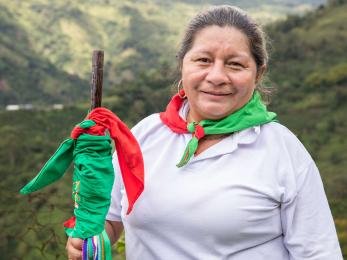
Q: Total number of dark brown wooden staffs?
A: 1